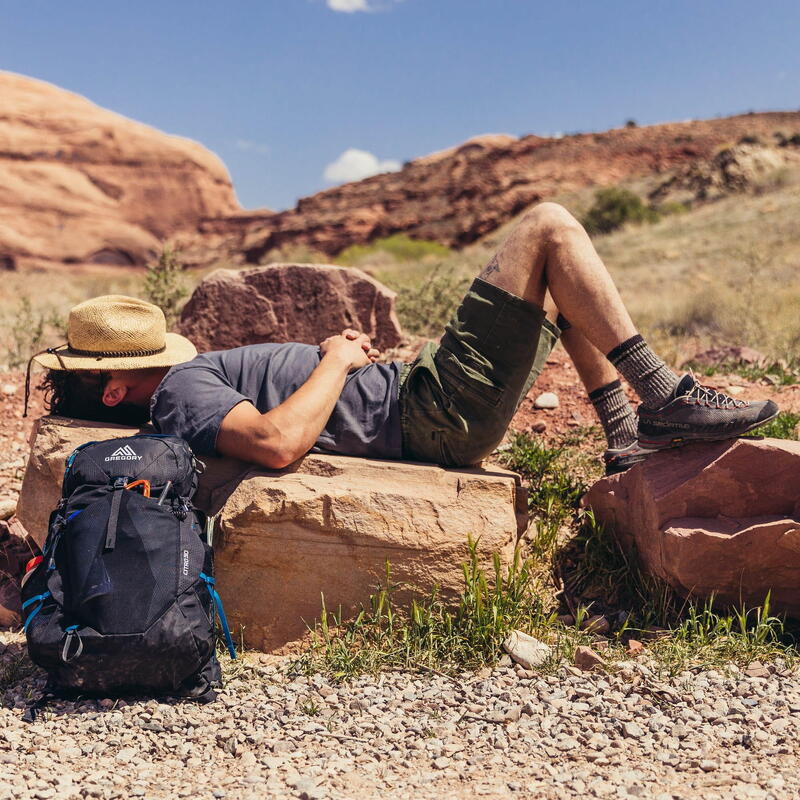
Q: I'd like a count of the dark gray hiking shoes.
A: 2